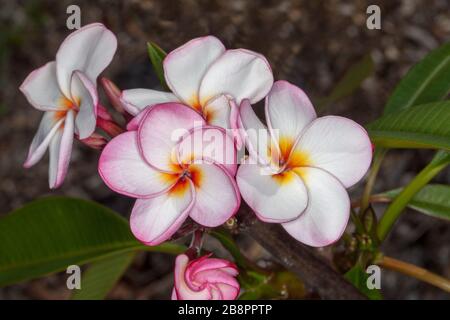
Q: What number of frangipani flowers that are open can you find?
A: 4